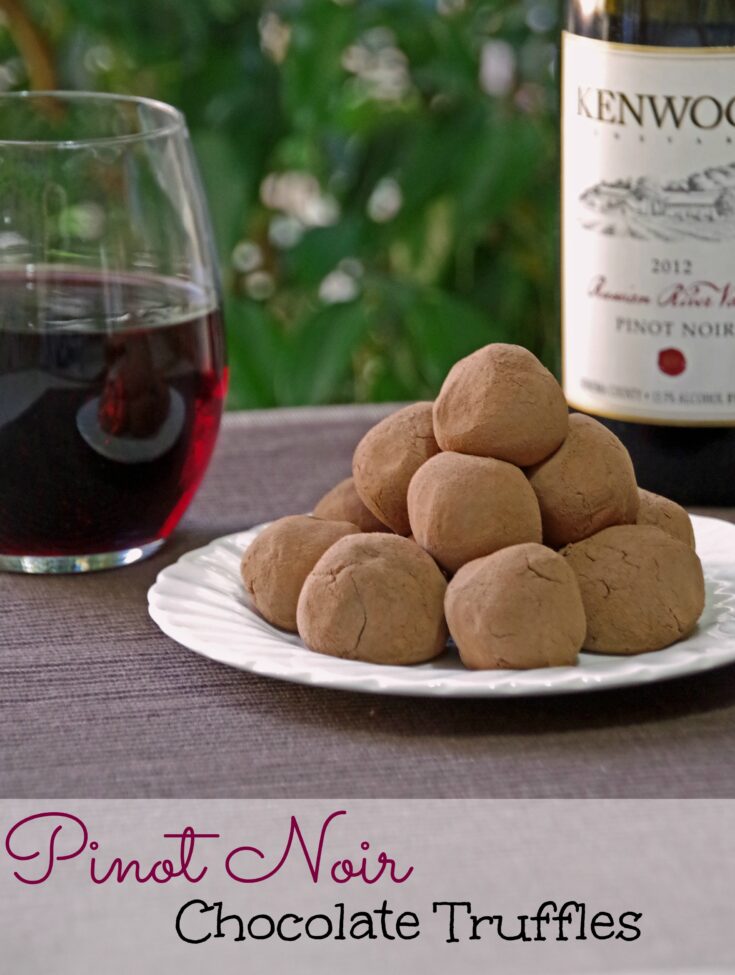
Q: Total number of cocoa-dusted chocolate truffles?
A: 10